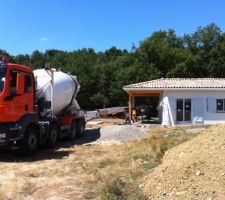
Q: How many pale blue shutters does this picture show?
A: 3